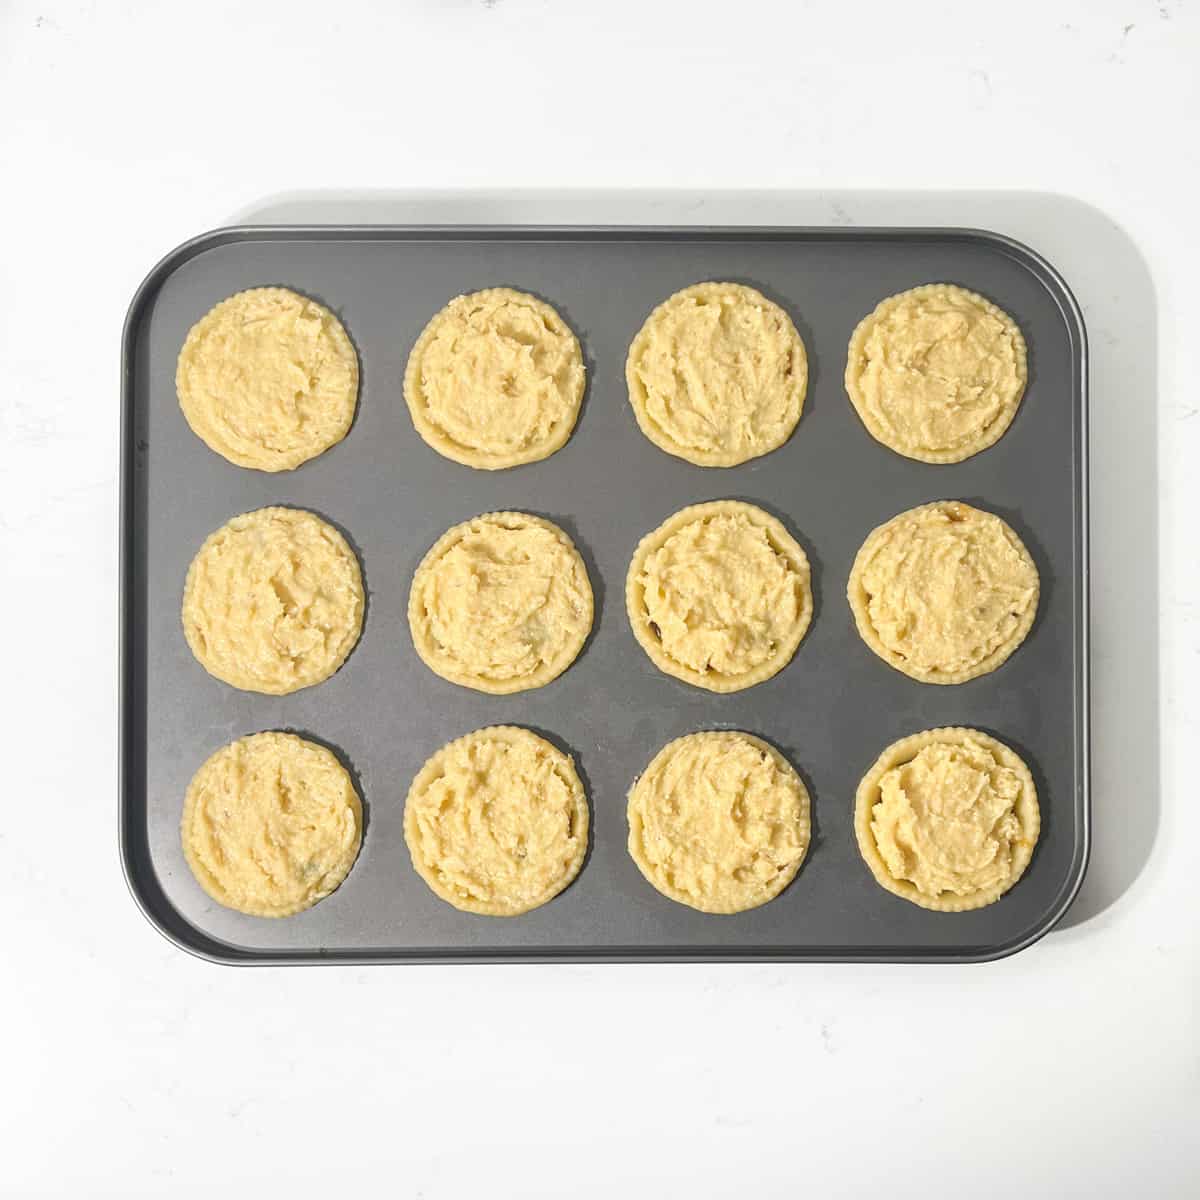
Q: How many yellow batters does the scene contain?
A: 12